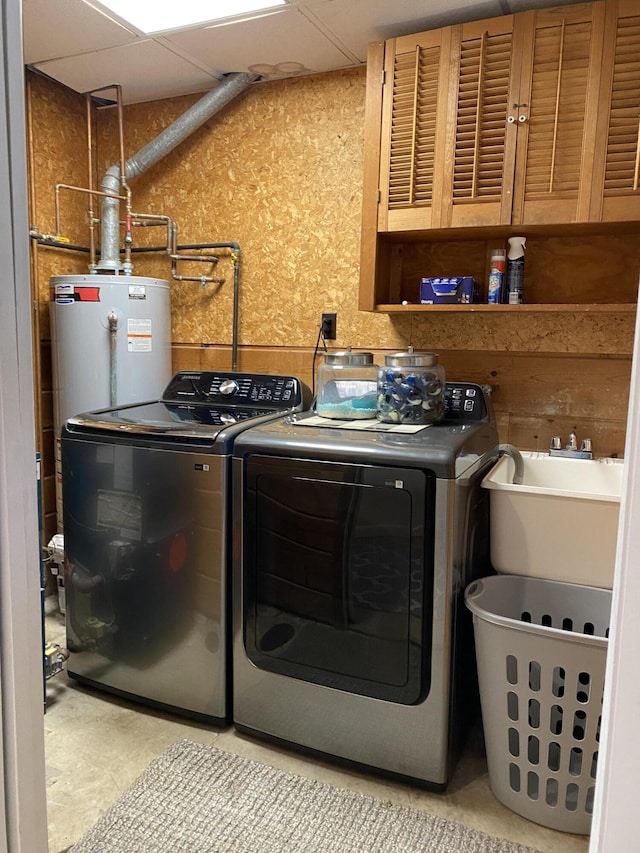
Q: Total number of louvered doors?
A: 4